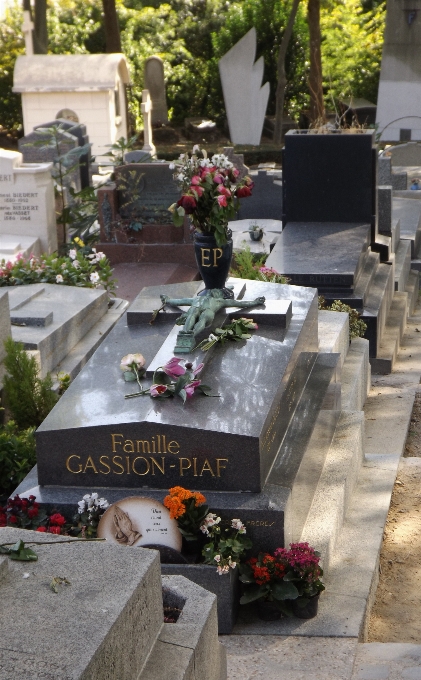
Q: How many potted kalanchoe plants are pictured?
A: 3